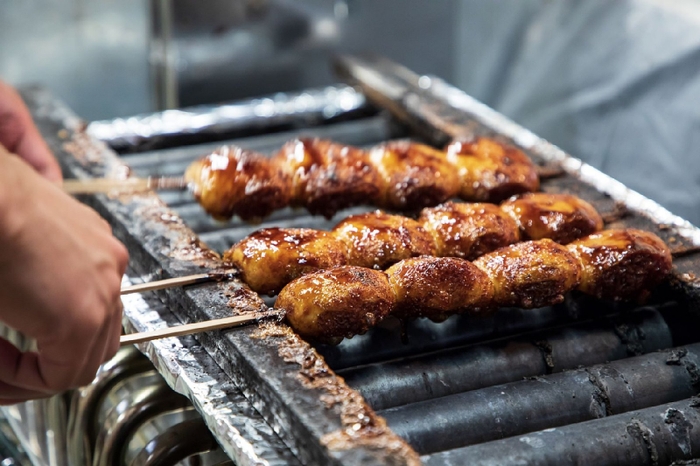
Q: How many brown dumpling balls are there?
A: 12